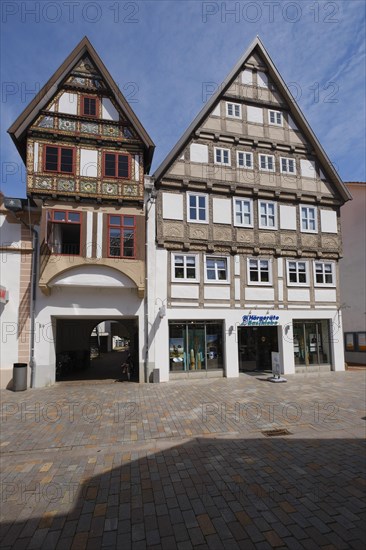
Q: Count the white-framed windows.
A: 15